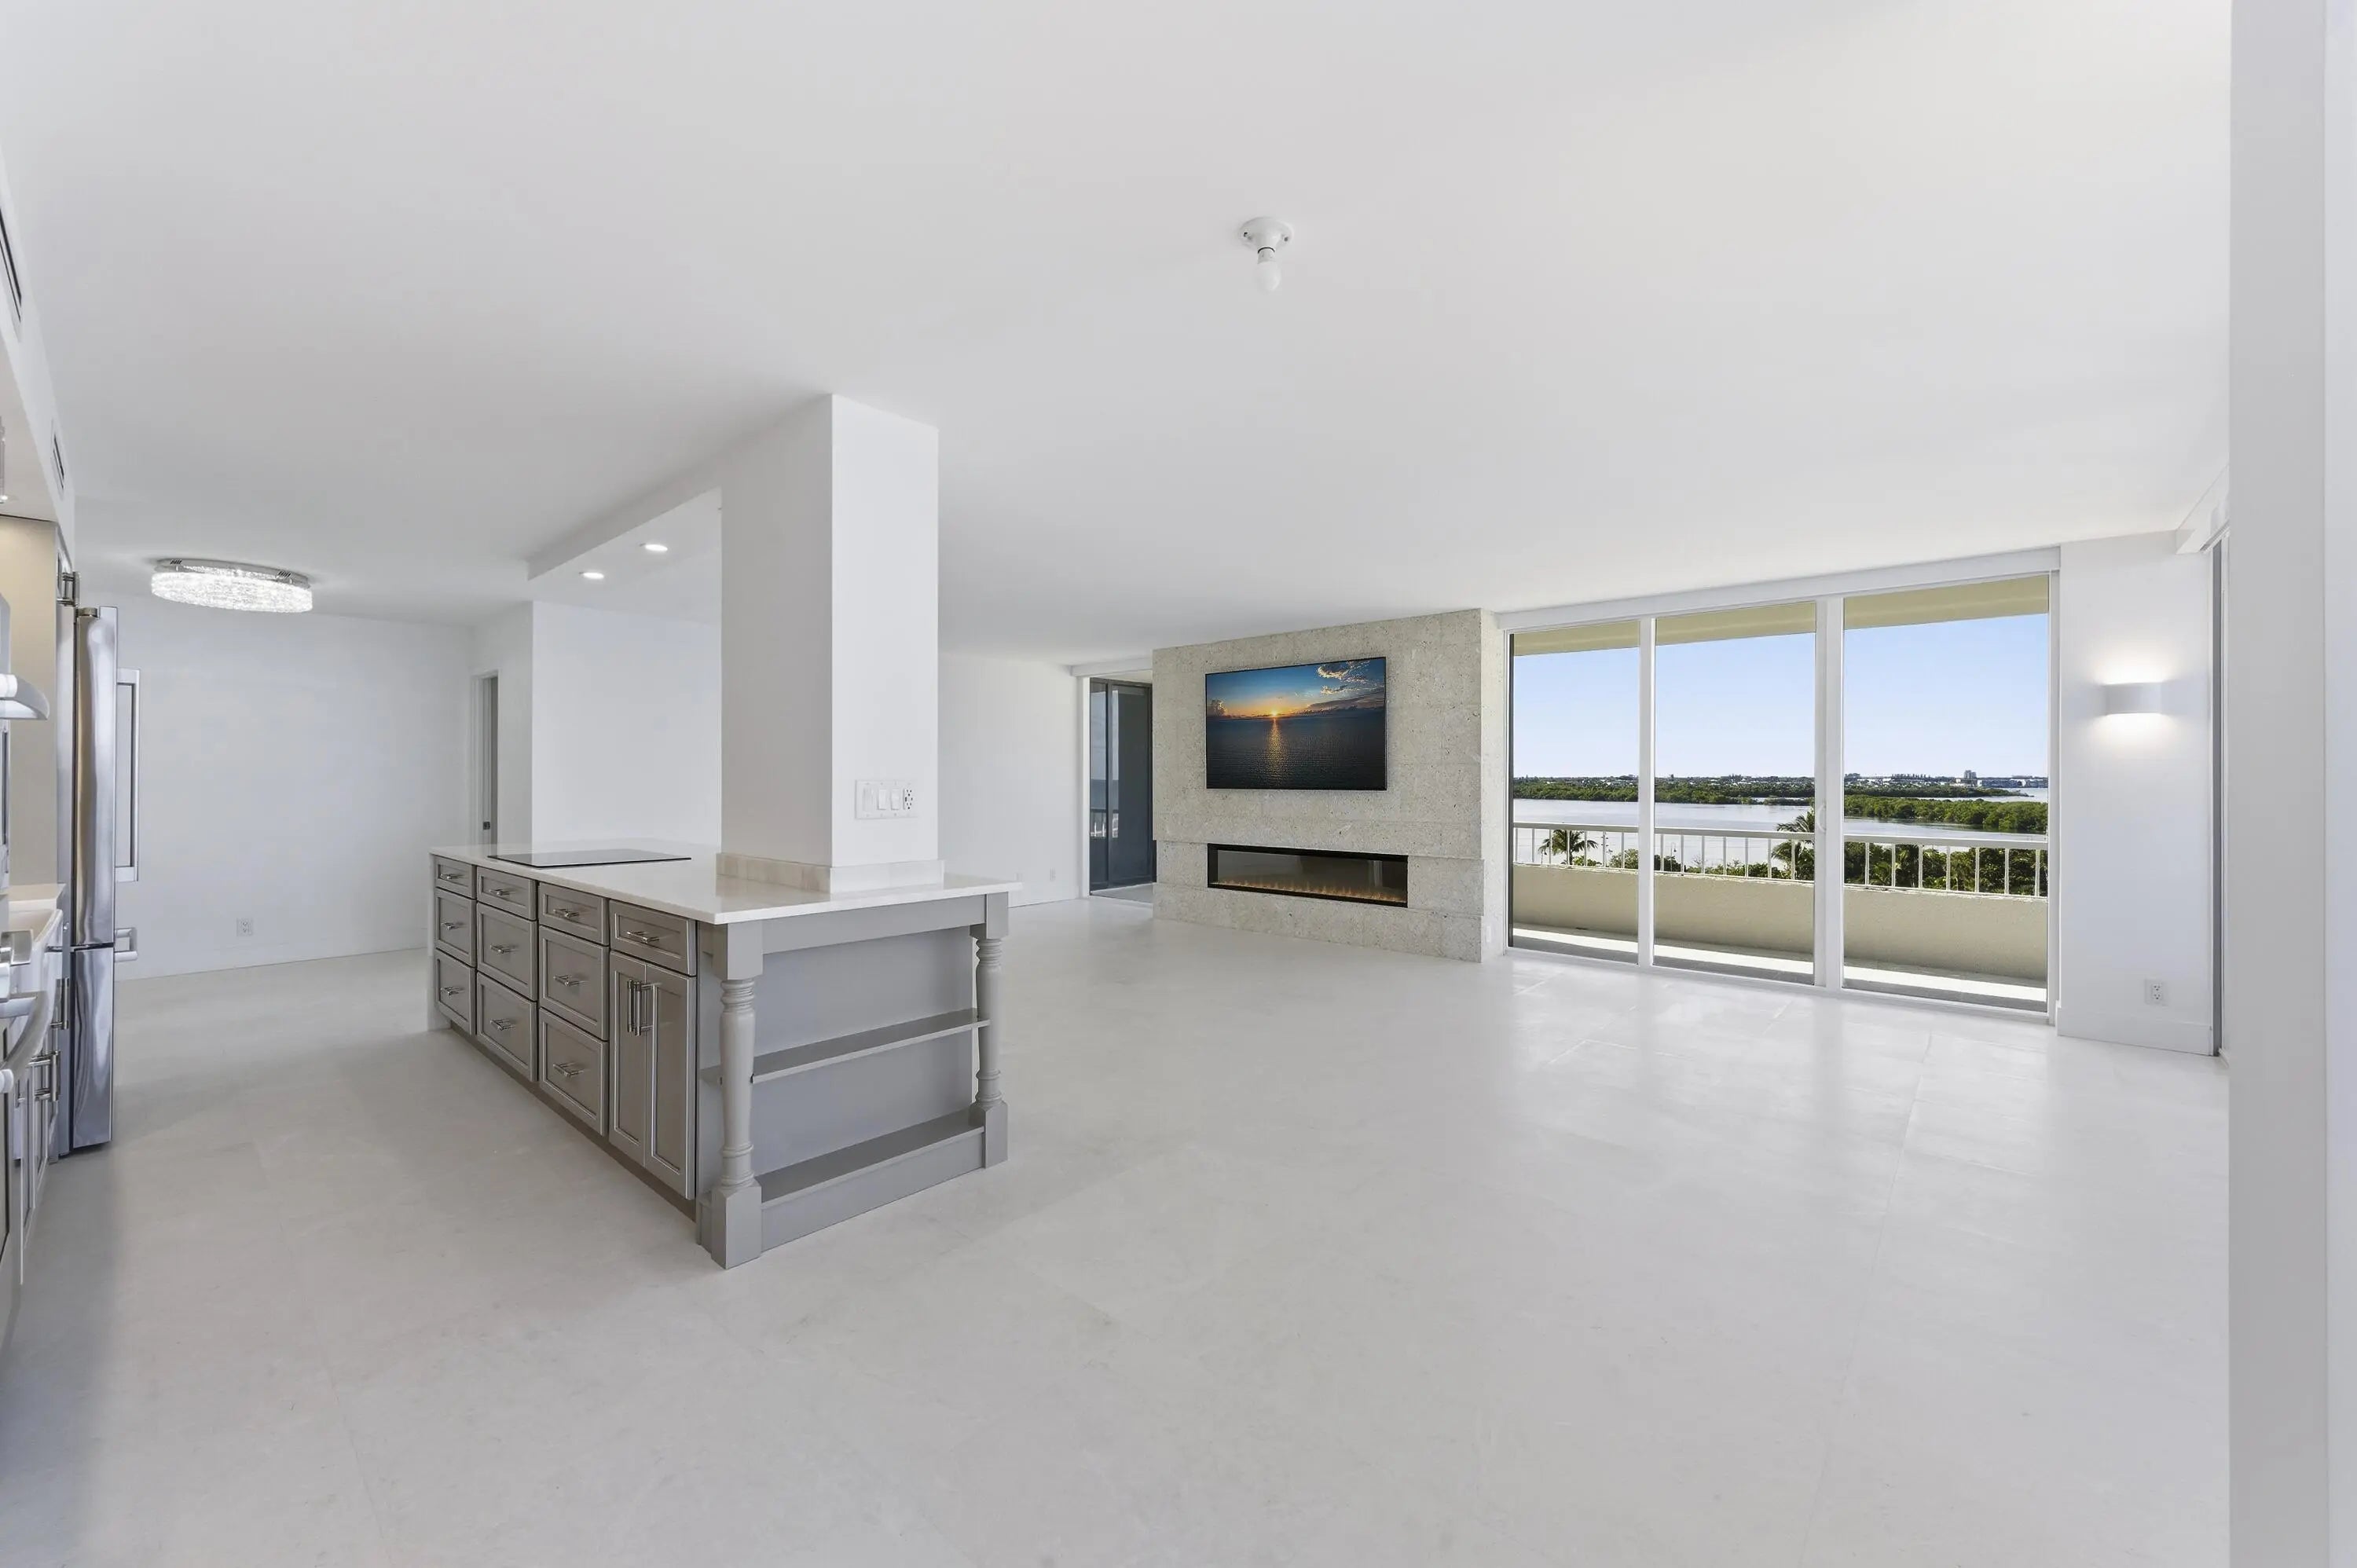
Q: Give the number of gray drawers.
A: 10